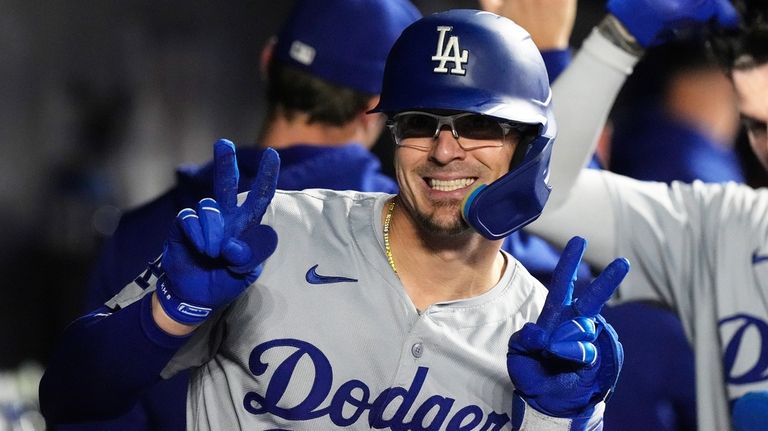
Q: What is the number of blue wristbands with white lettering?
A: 1